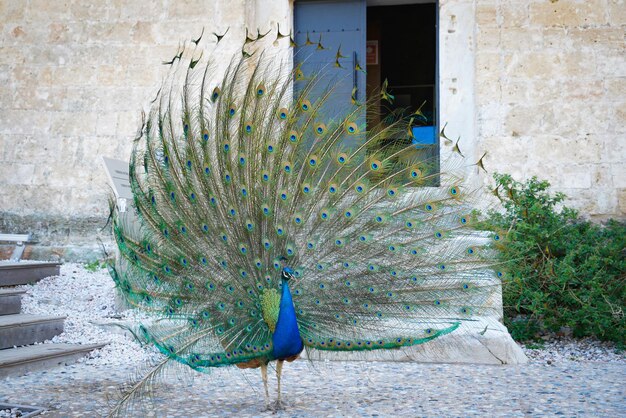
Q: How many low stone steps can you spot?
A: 4